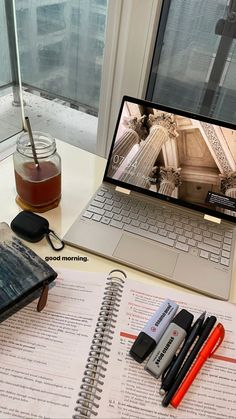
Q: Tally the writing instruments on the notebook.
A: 5